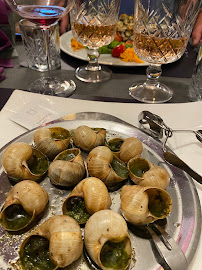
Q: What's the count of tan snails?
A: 12